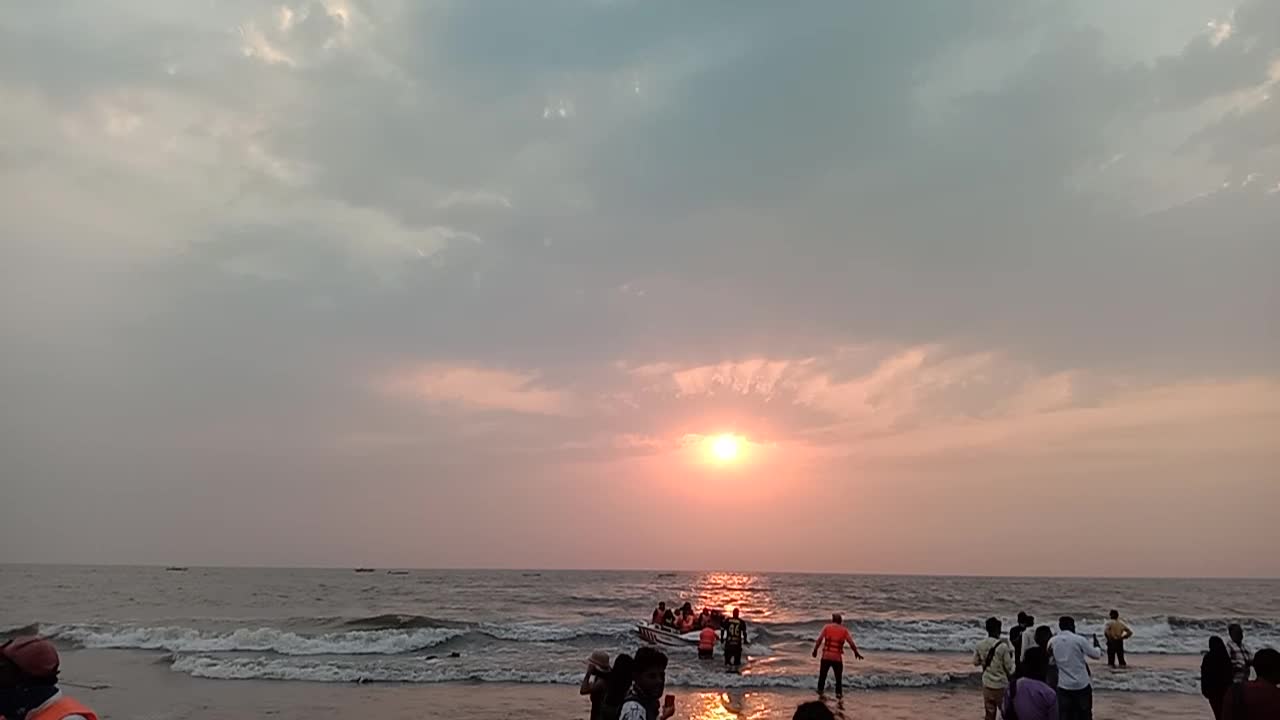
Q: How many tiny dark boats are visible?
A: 5